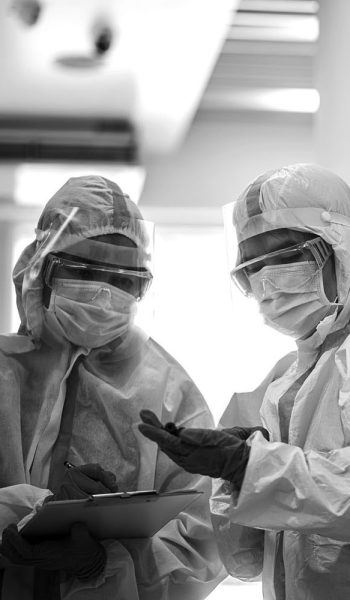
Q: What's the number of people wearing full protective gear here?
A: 2